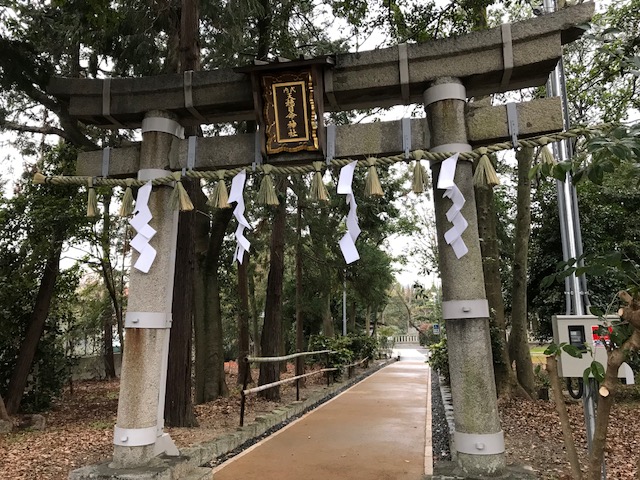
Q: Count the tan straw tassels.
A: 10